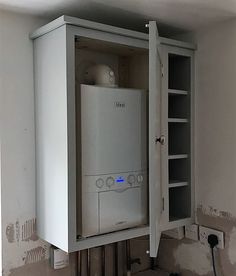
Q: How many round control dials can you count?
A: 4